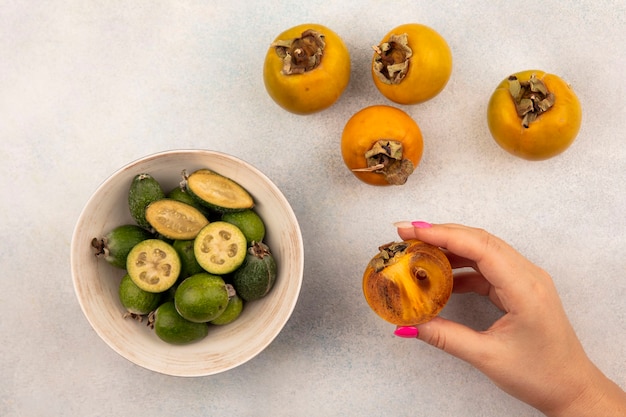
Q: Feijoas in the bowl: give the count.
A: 14